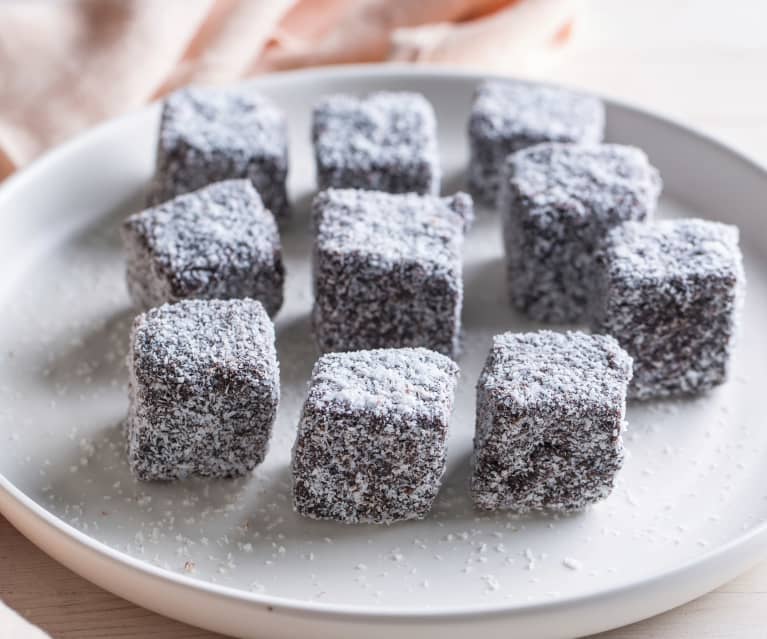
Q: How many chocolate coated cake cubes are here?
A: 10